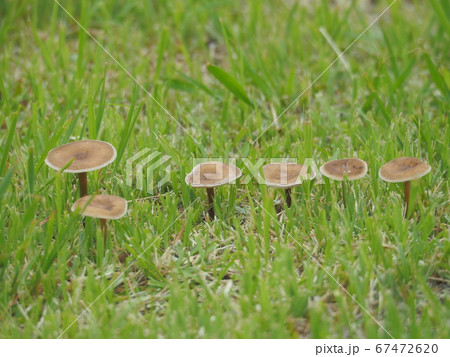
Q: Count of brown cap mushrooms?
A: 6